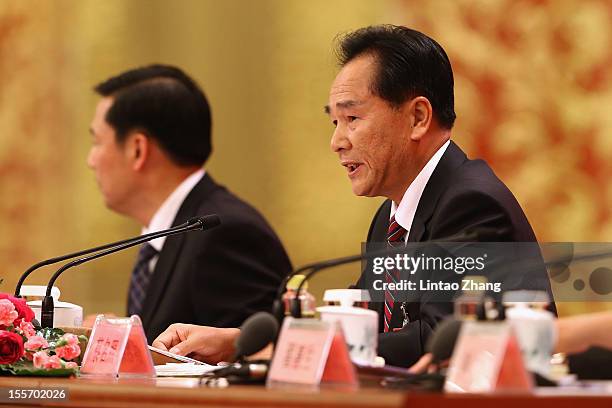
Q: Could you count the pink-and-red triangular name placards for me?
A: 3